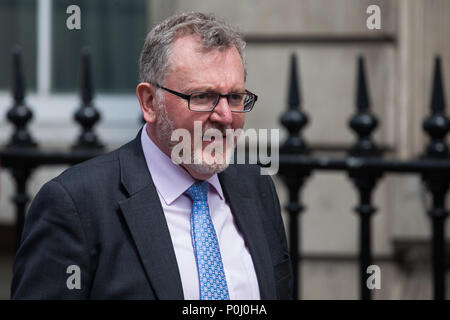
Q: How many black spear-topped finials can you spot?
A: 5